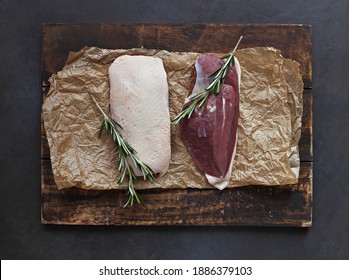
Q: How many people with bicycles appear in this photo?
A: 0